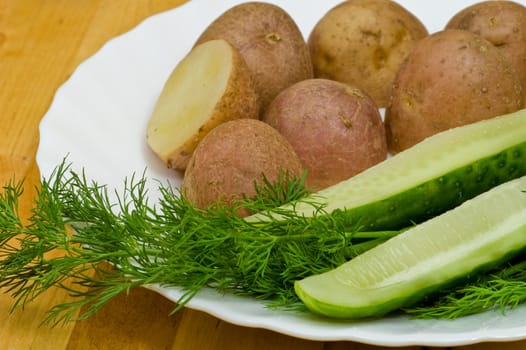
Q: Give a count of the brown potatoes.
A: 7